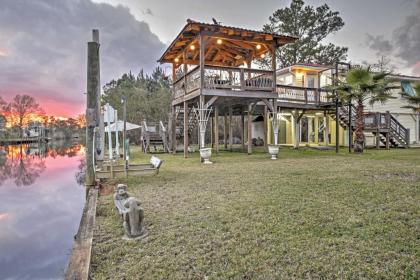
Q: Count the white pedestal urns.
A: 2